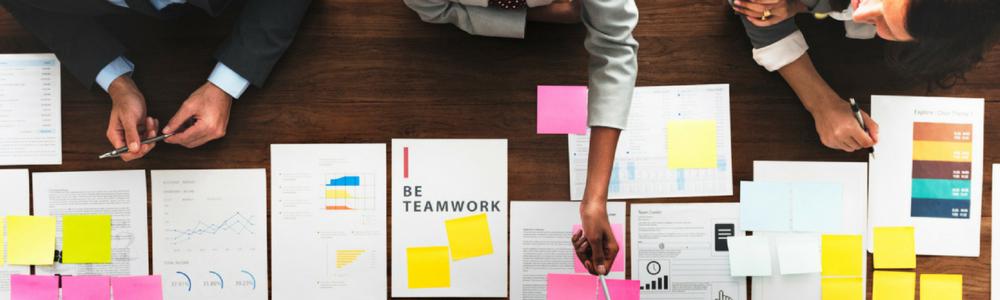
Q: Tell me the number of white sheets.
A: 12